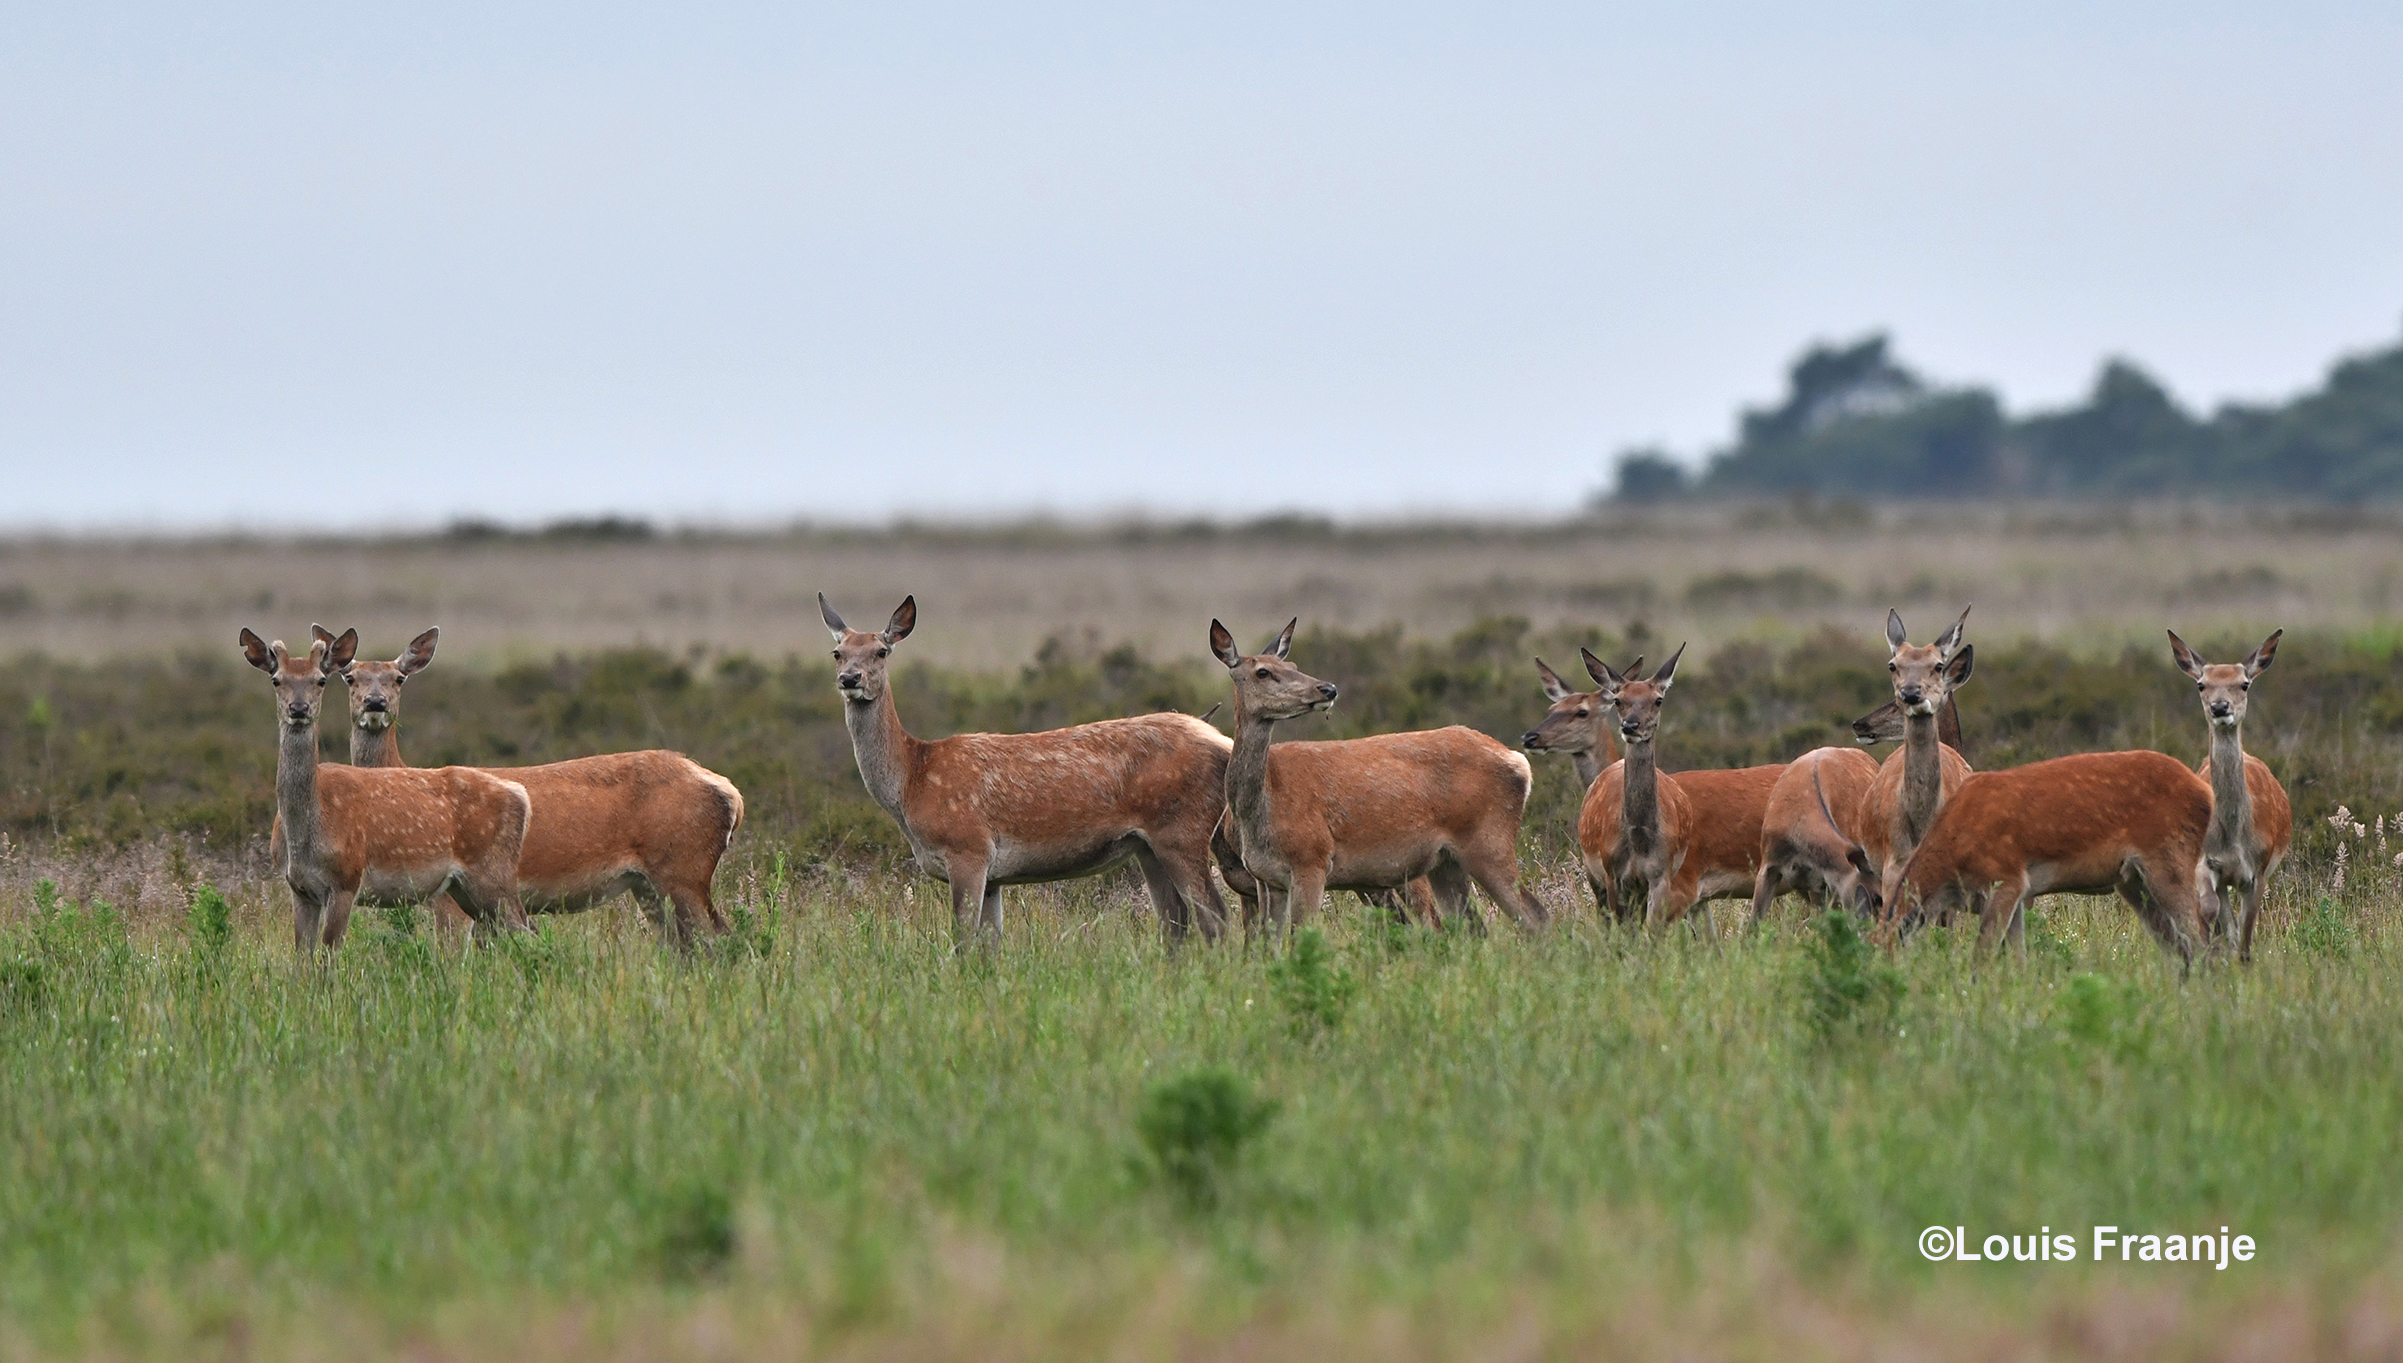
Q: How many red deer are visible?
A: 12